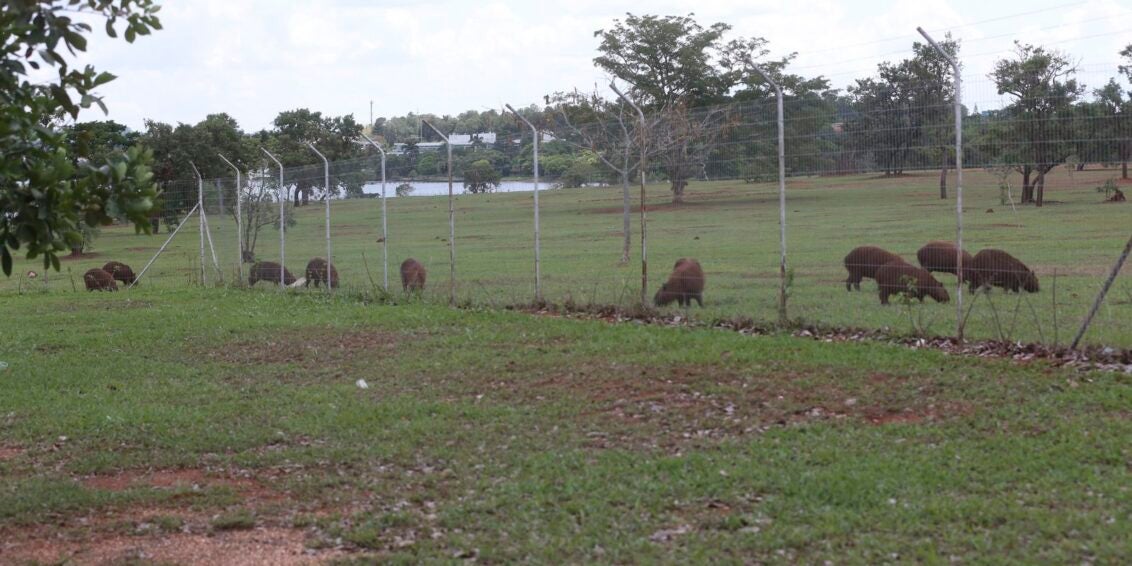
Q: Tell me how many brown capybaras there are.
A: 10